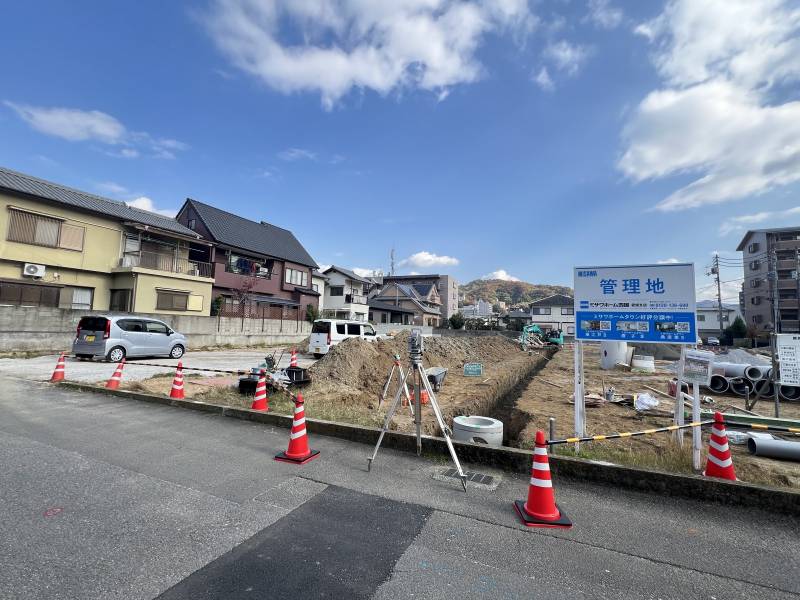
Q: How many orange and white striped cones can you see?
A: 8